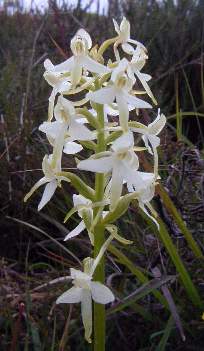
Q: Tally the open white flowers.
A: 12